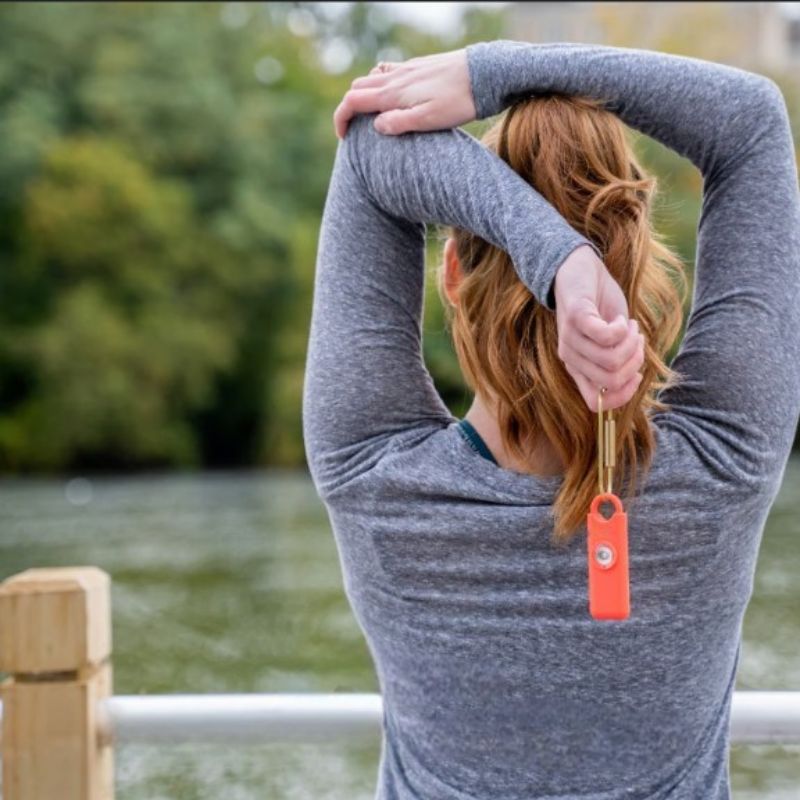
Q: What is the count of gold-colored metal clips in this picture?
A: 1